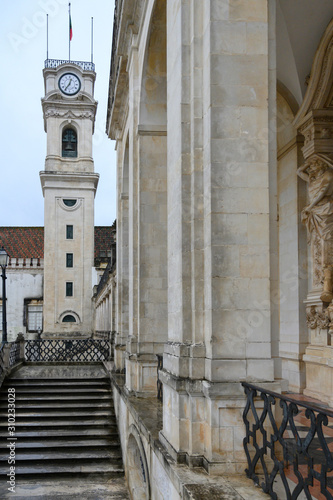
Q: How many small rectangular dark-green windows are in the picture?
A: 3